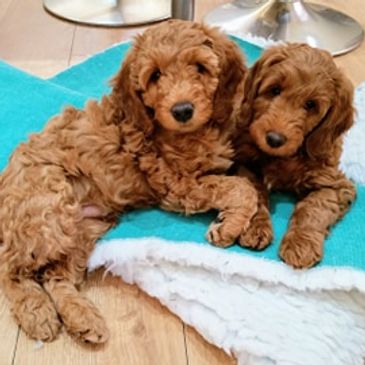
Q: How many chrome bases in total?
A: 2